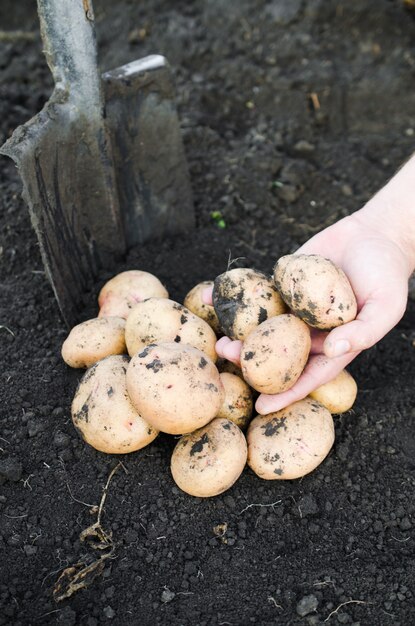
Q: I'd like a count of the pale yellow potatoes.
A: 13